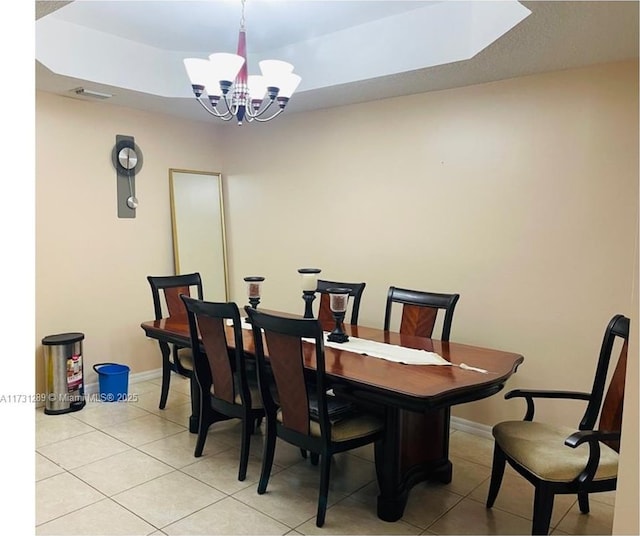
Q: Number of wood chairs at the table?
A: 6